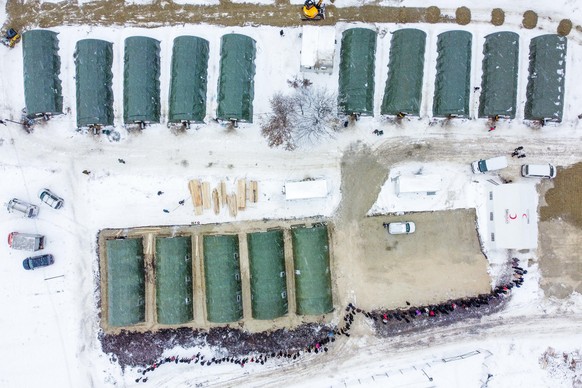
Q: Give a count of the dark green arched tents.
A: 15